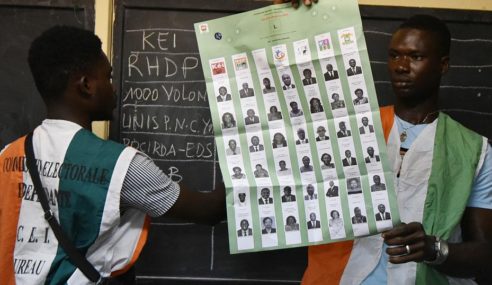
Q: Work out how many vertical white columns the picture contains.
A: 7